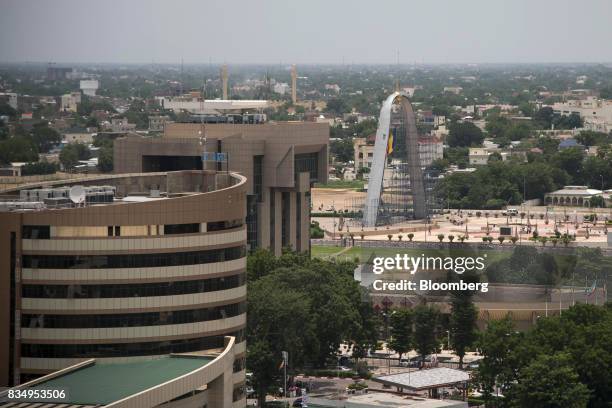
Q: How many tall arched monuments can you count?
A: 1